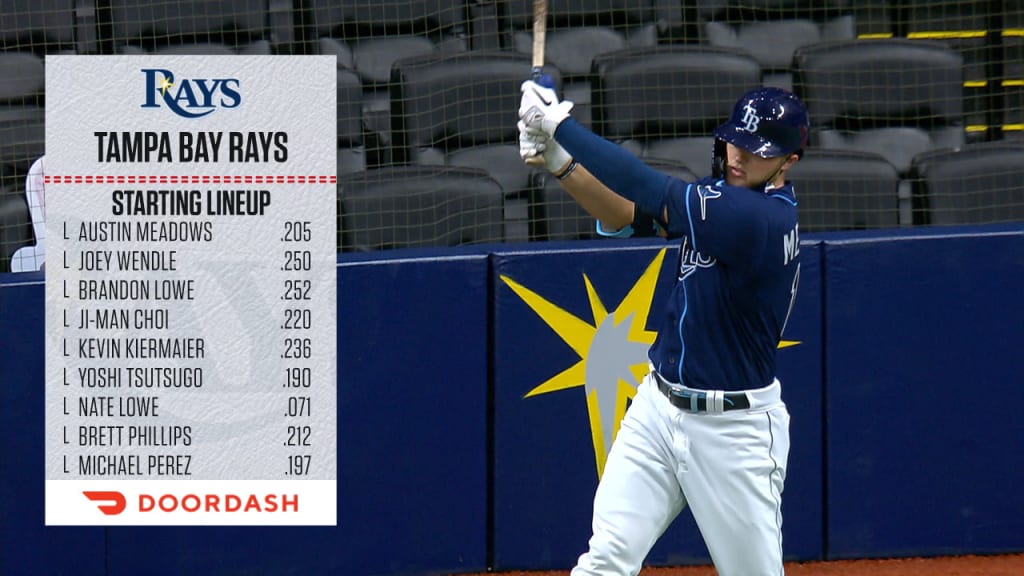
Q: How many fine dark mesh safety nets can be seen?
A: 1